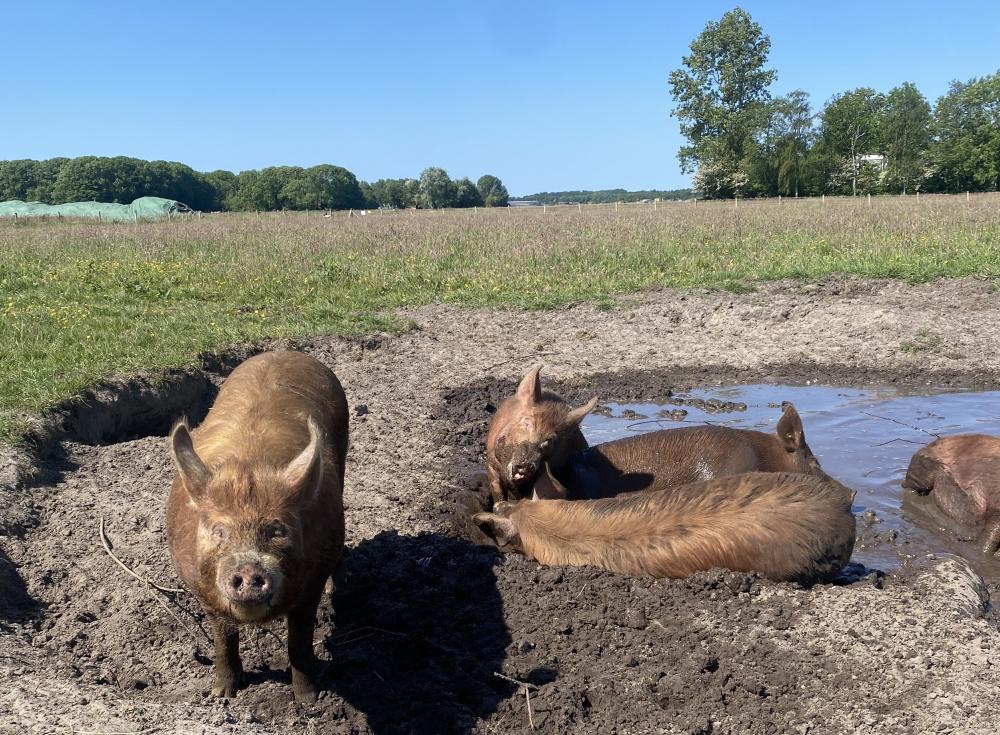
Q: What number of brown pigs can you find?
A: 5